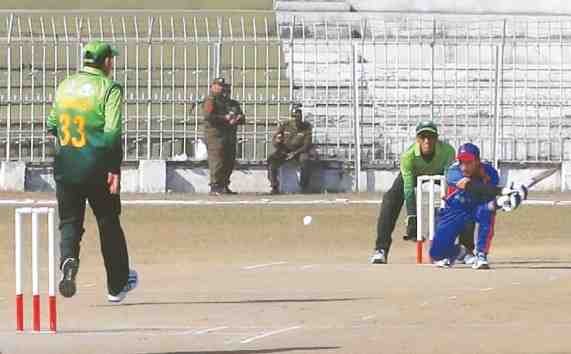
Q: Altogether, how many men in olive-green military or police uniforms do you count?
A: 3